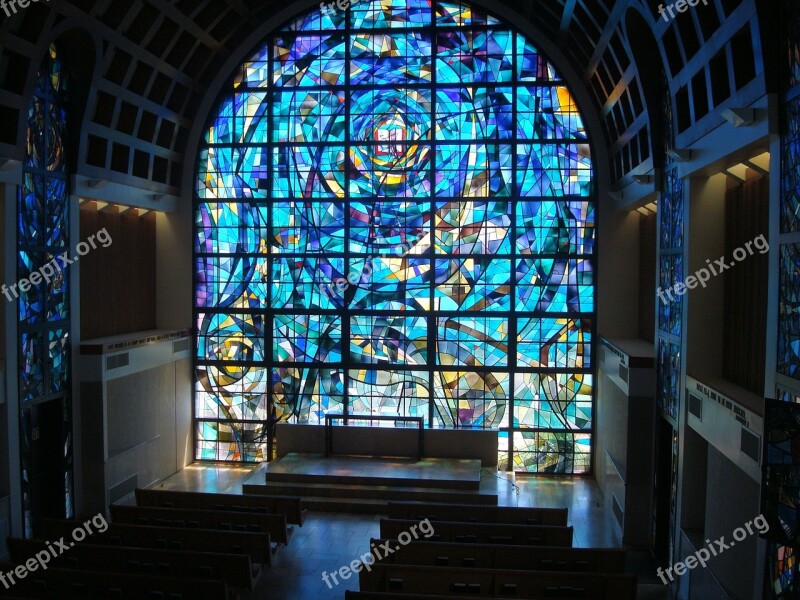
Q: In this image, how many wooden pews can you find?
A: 10